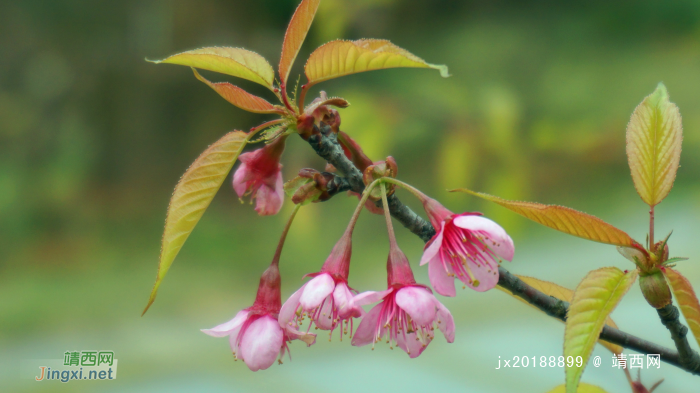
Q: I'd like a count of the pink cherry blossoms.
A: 5